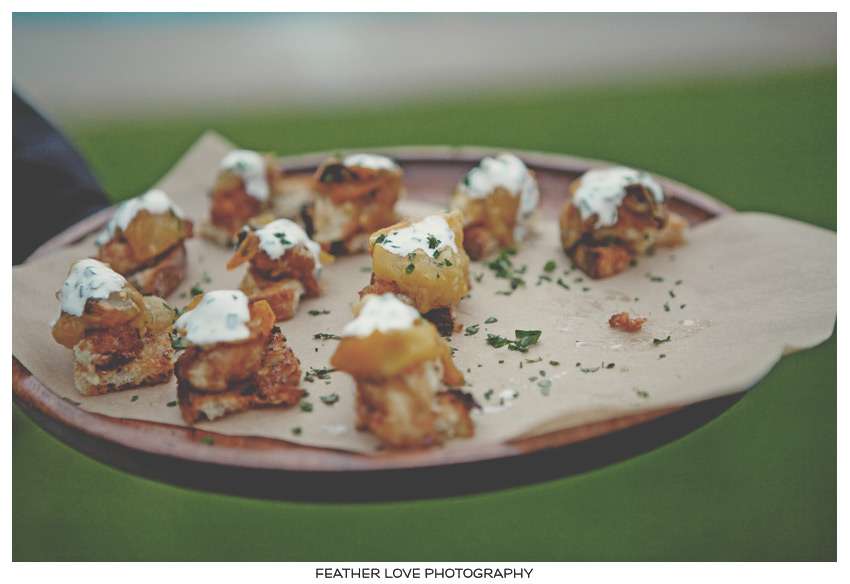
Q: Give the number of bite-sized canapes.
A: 10